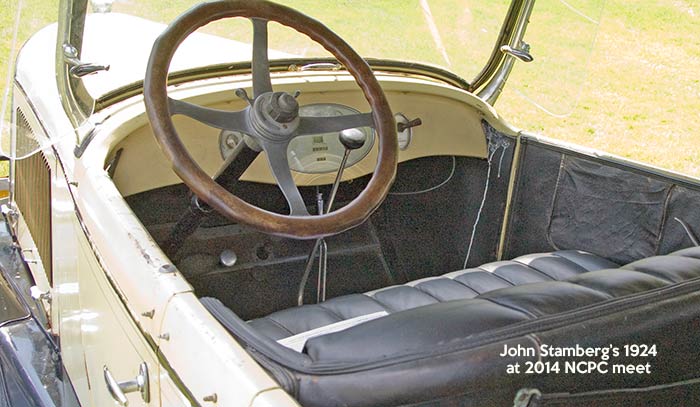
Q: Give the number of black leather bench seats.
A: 1